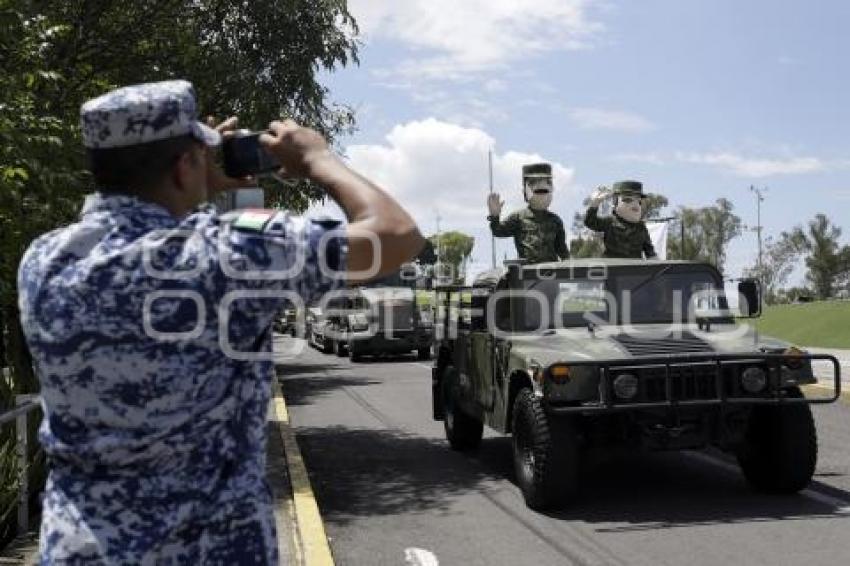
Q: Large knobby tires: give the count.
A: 3